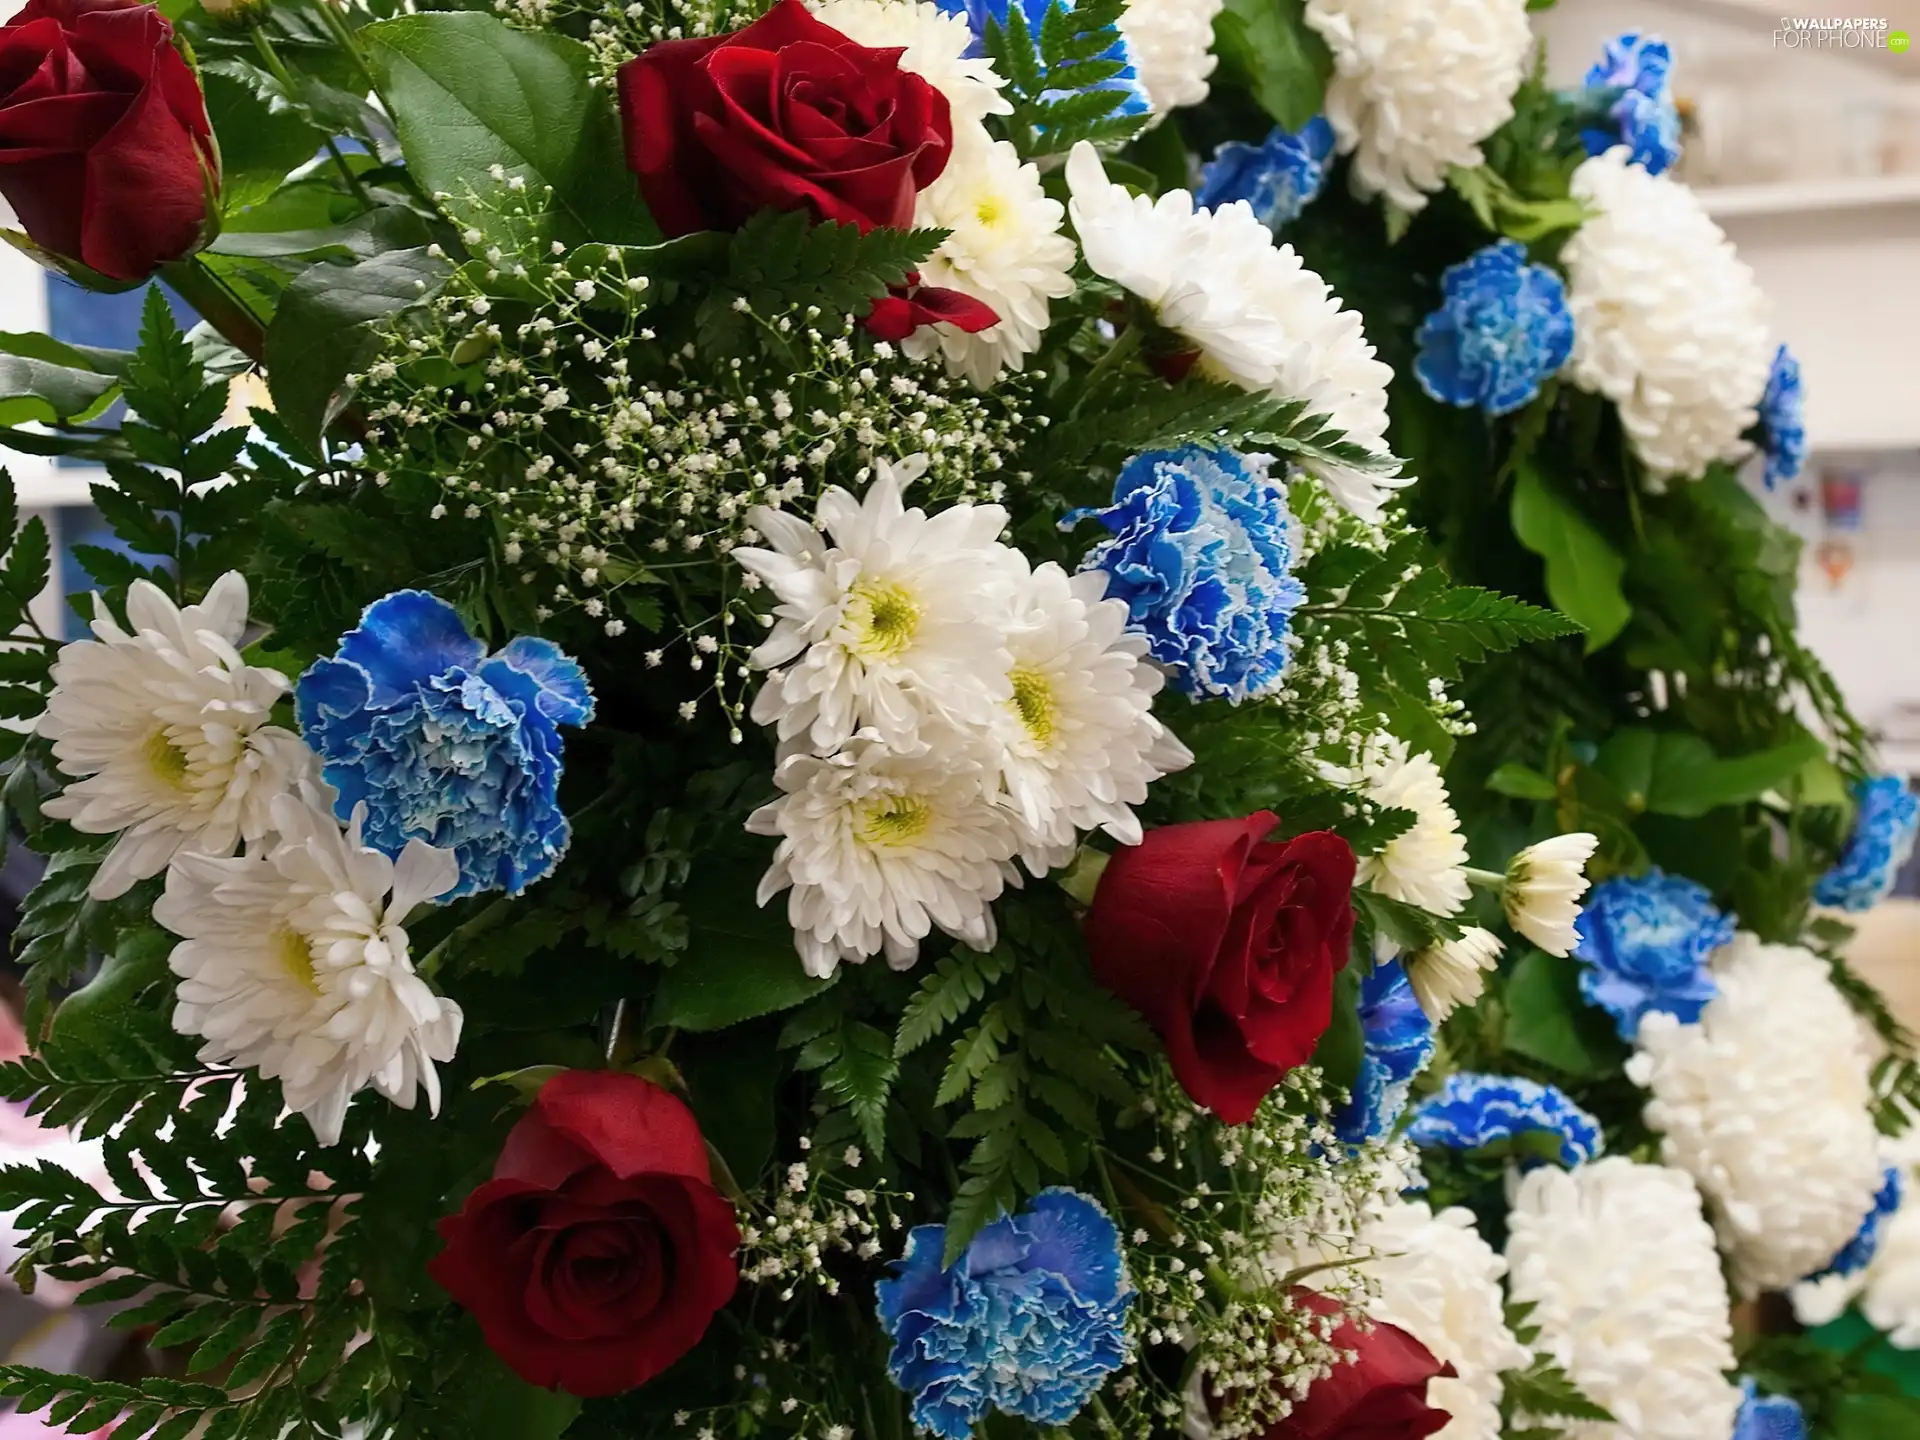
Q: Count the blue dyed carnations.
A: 14